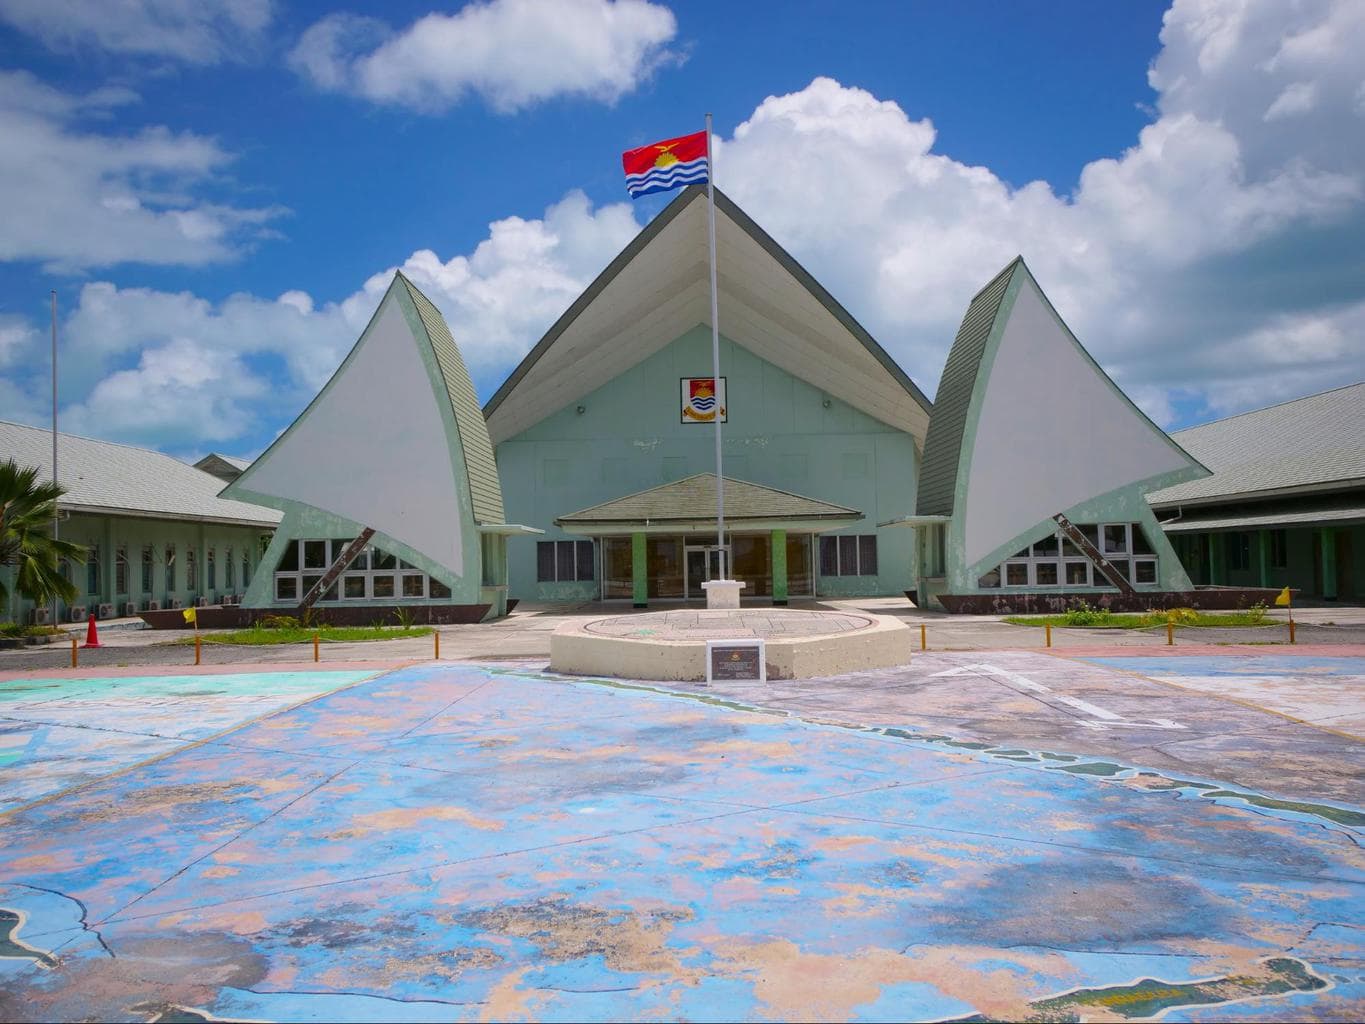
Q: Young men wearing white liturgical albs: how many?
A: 0